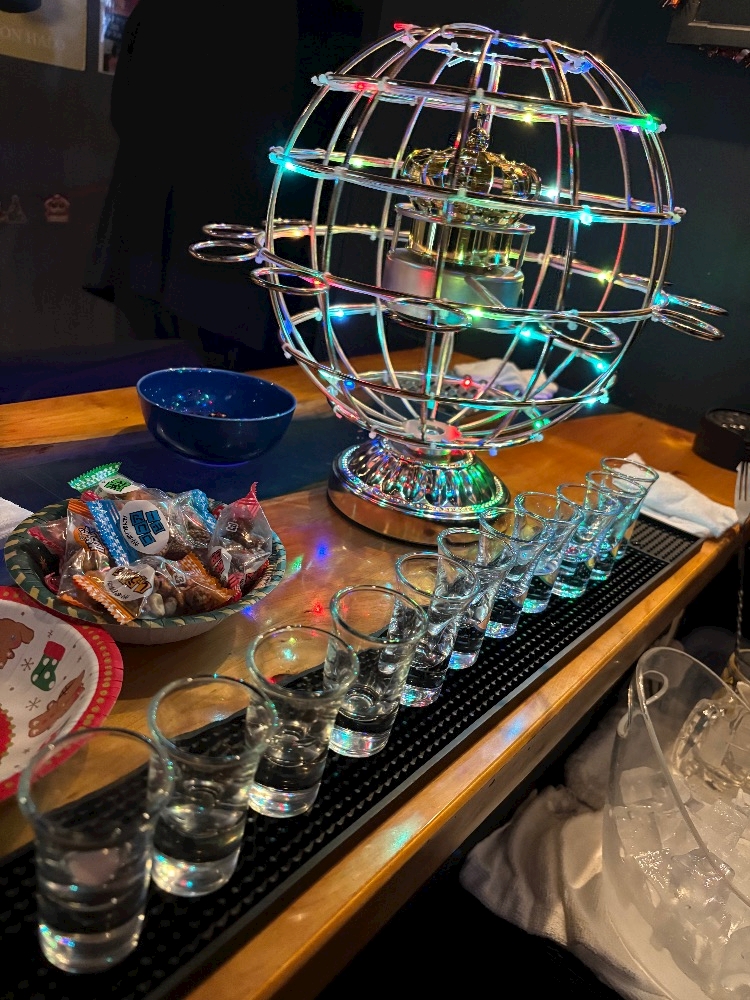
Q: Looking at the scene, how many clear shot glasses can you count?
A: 11